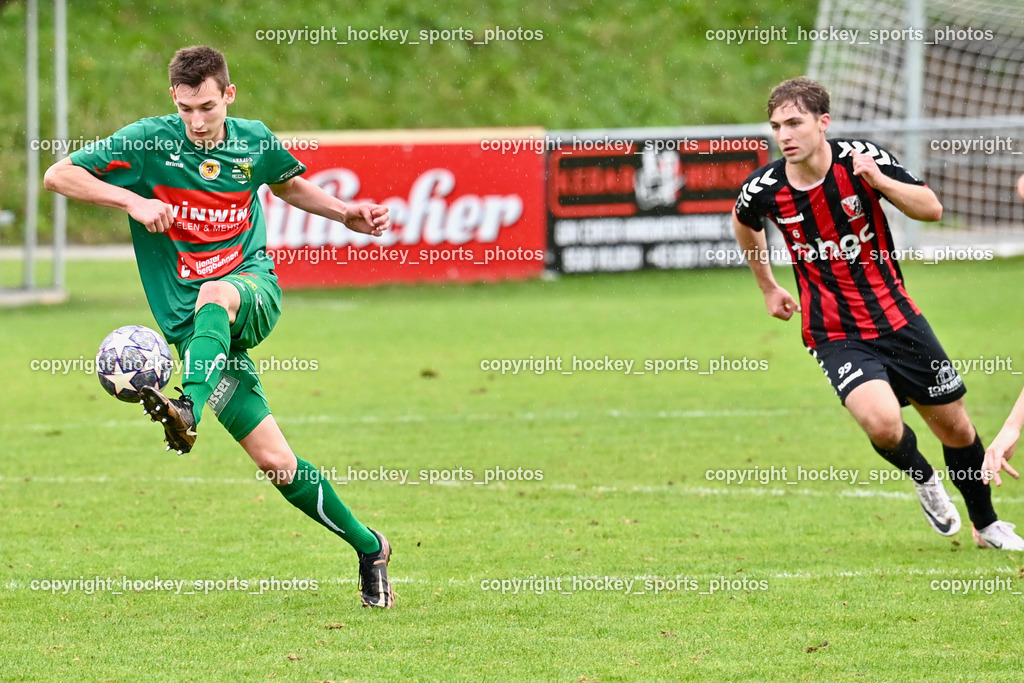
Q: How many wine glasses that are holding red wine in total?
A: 0